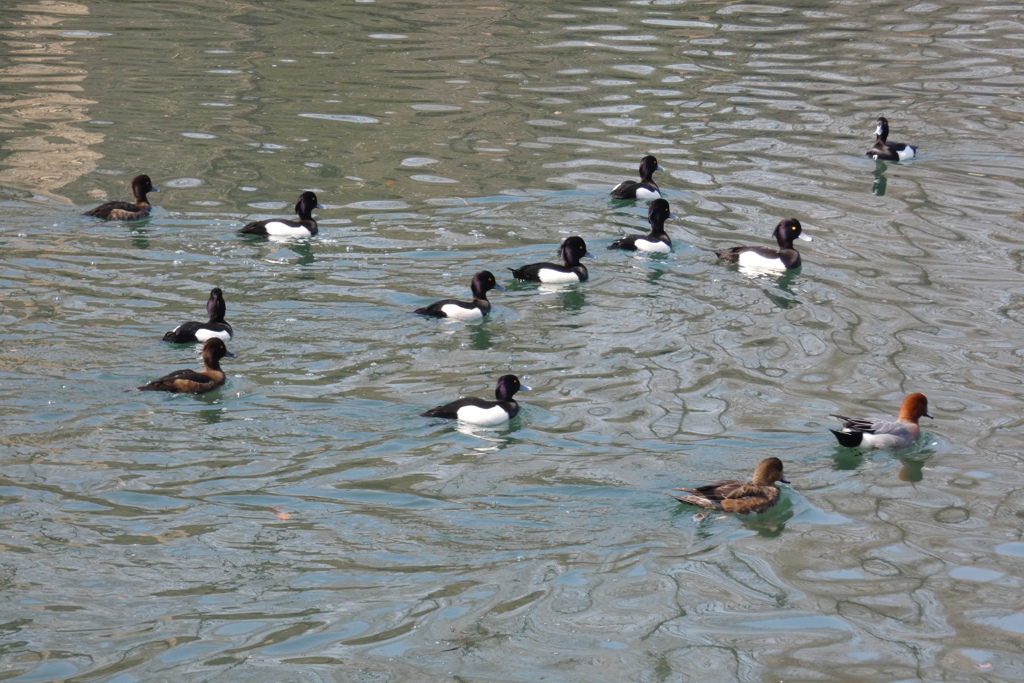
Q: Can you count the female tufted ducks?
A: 2